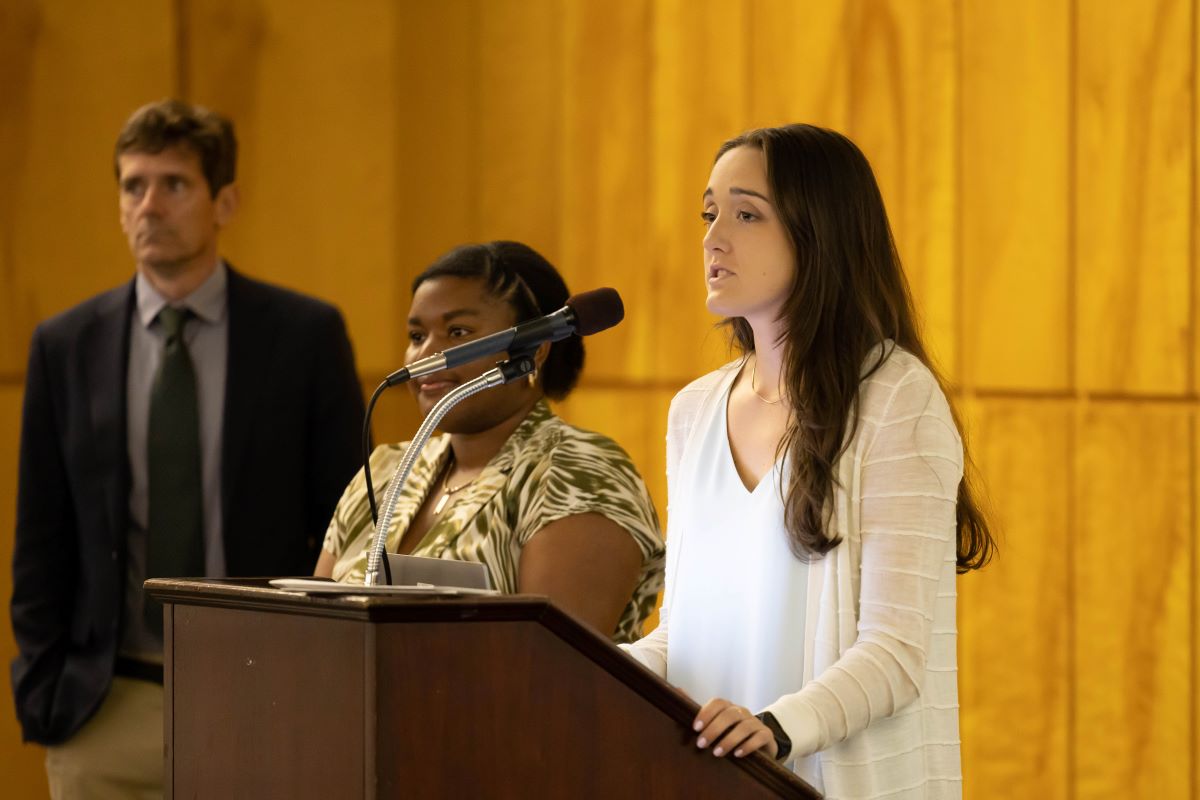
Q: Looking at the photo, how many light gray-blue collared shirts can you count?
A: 1